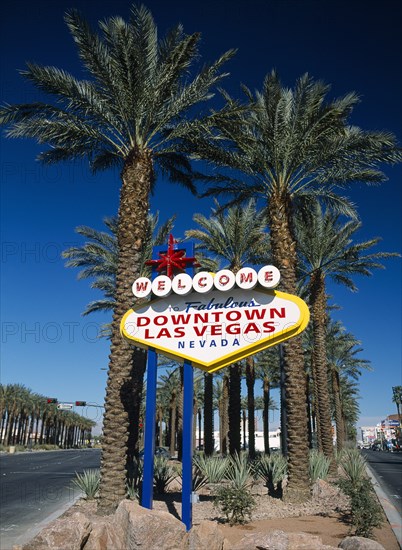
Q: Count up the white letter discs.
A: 7